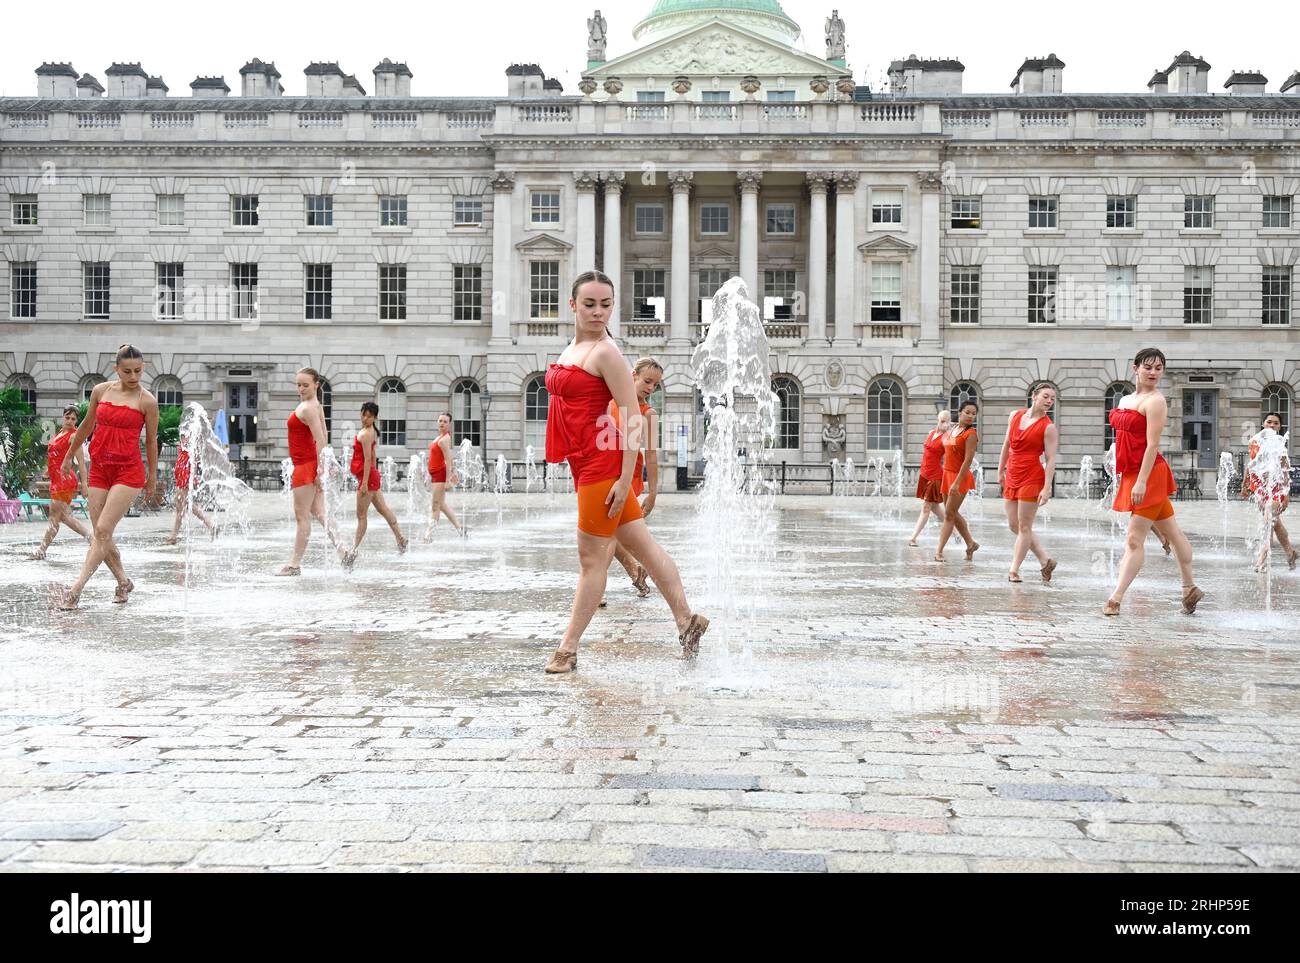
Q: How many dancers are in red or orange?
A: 13